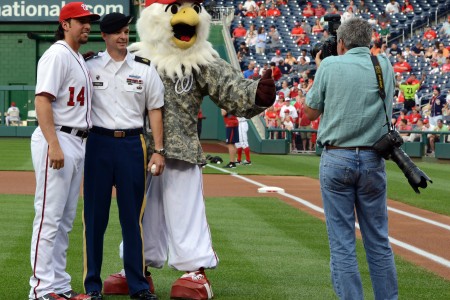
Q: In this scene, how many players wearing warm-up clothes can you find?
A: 1